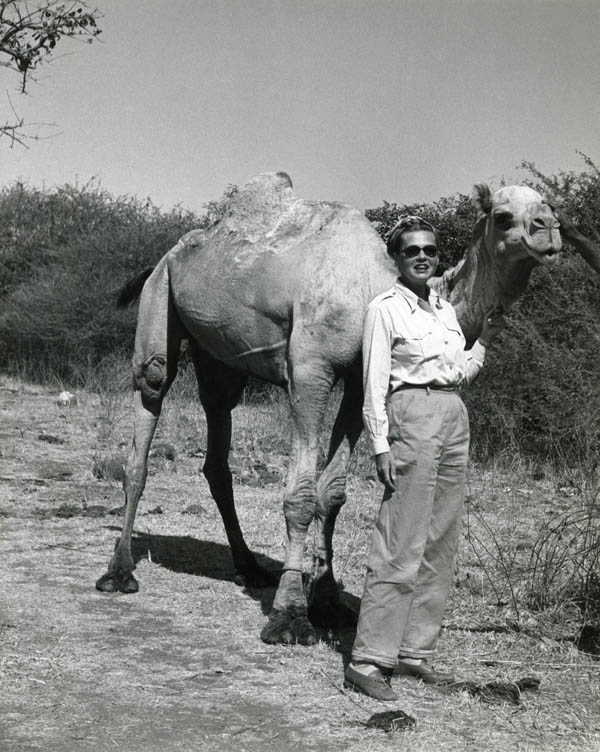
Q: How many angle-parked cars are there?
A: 0